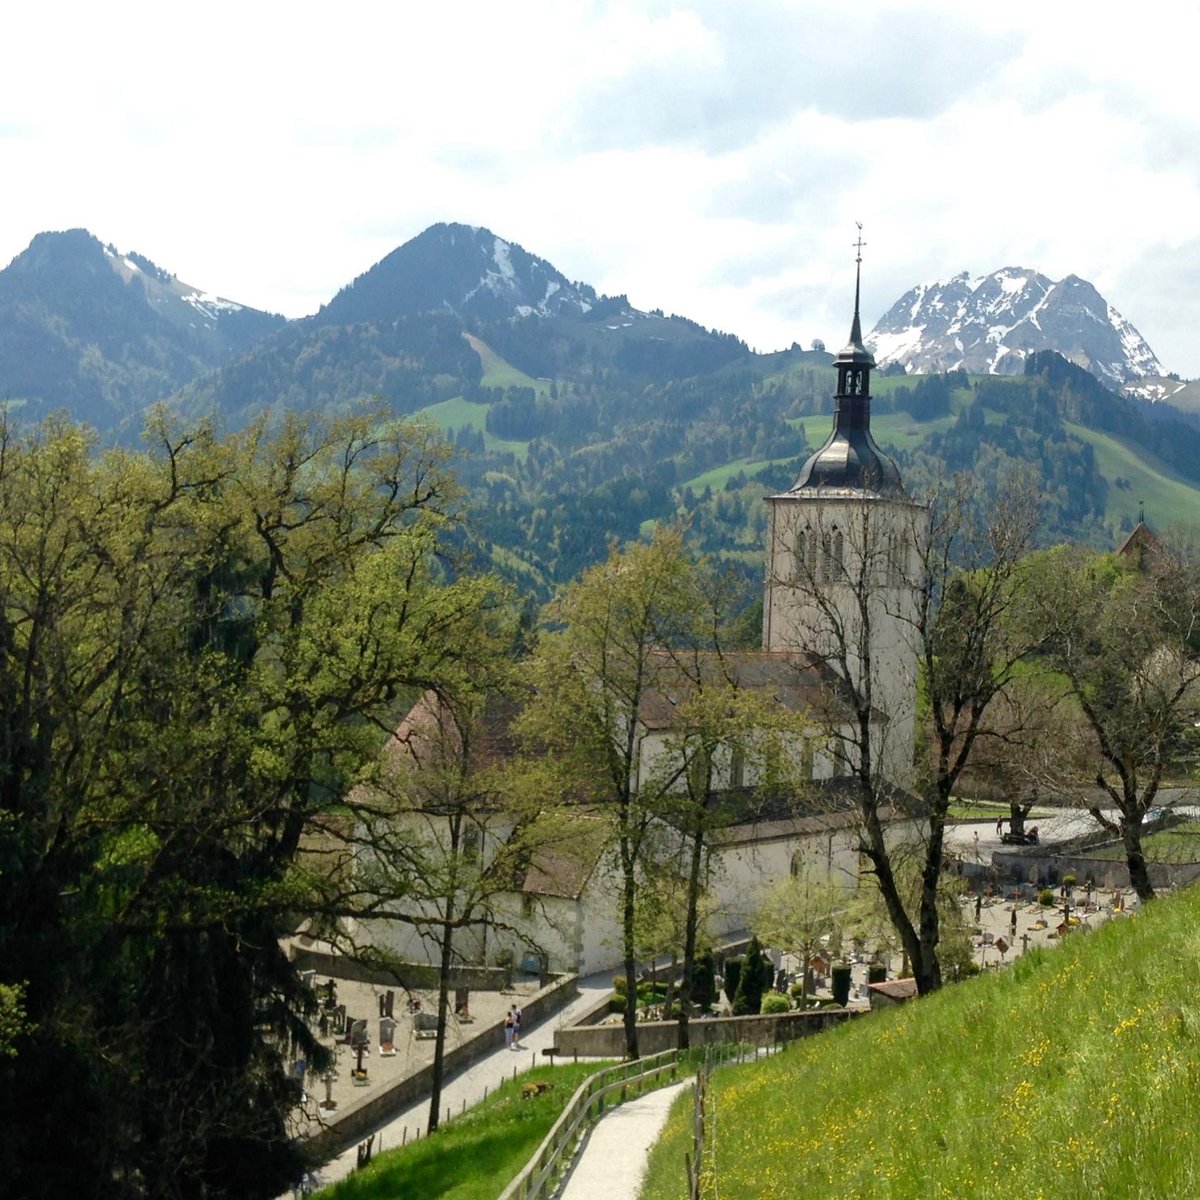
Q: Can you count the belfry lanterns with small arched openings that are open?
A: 1